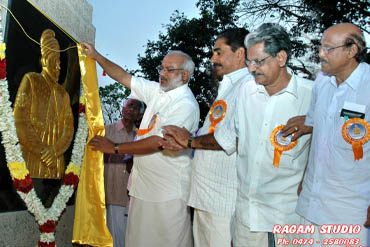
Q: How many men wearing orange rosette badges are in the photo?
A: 4